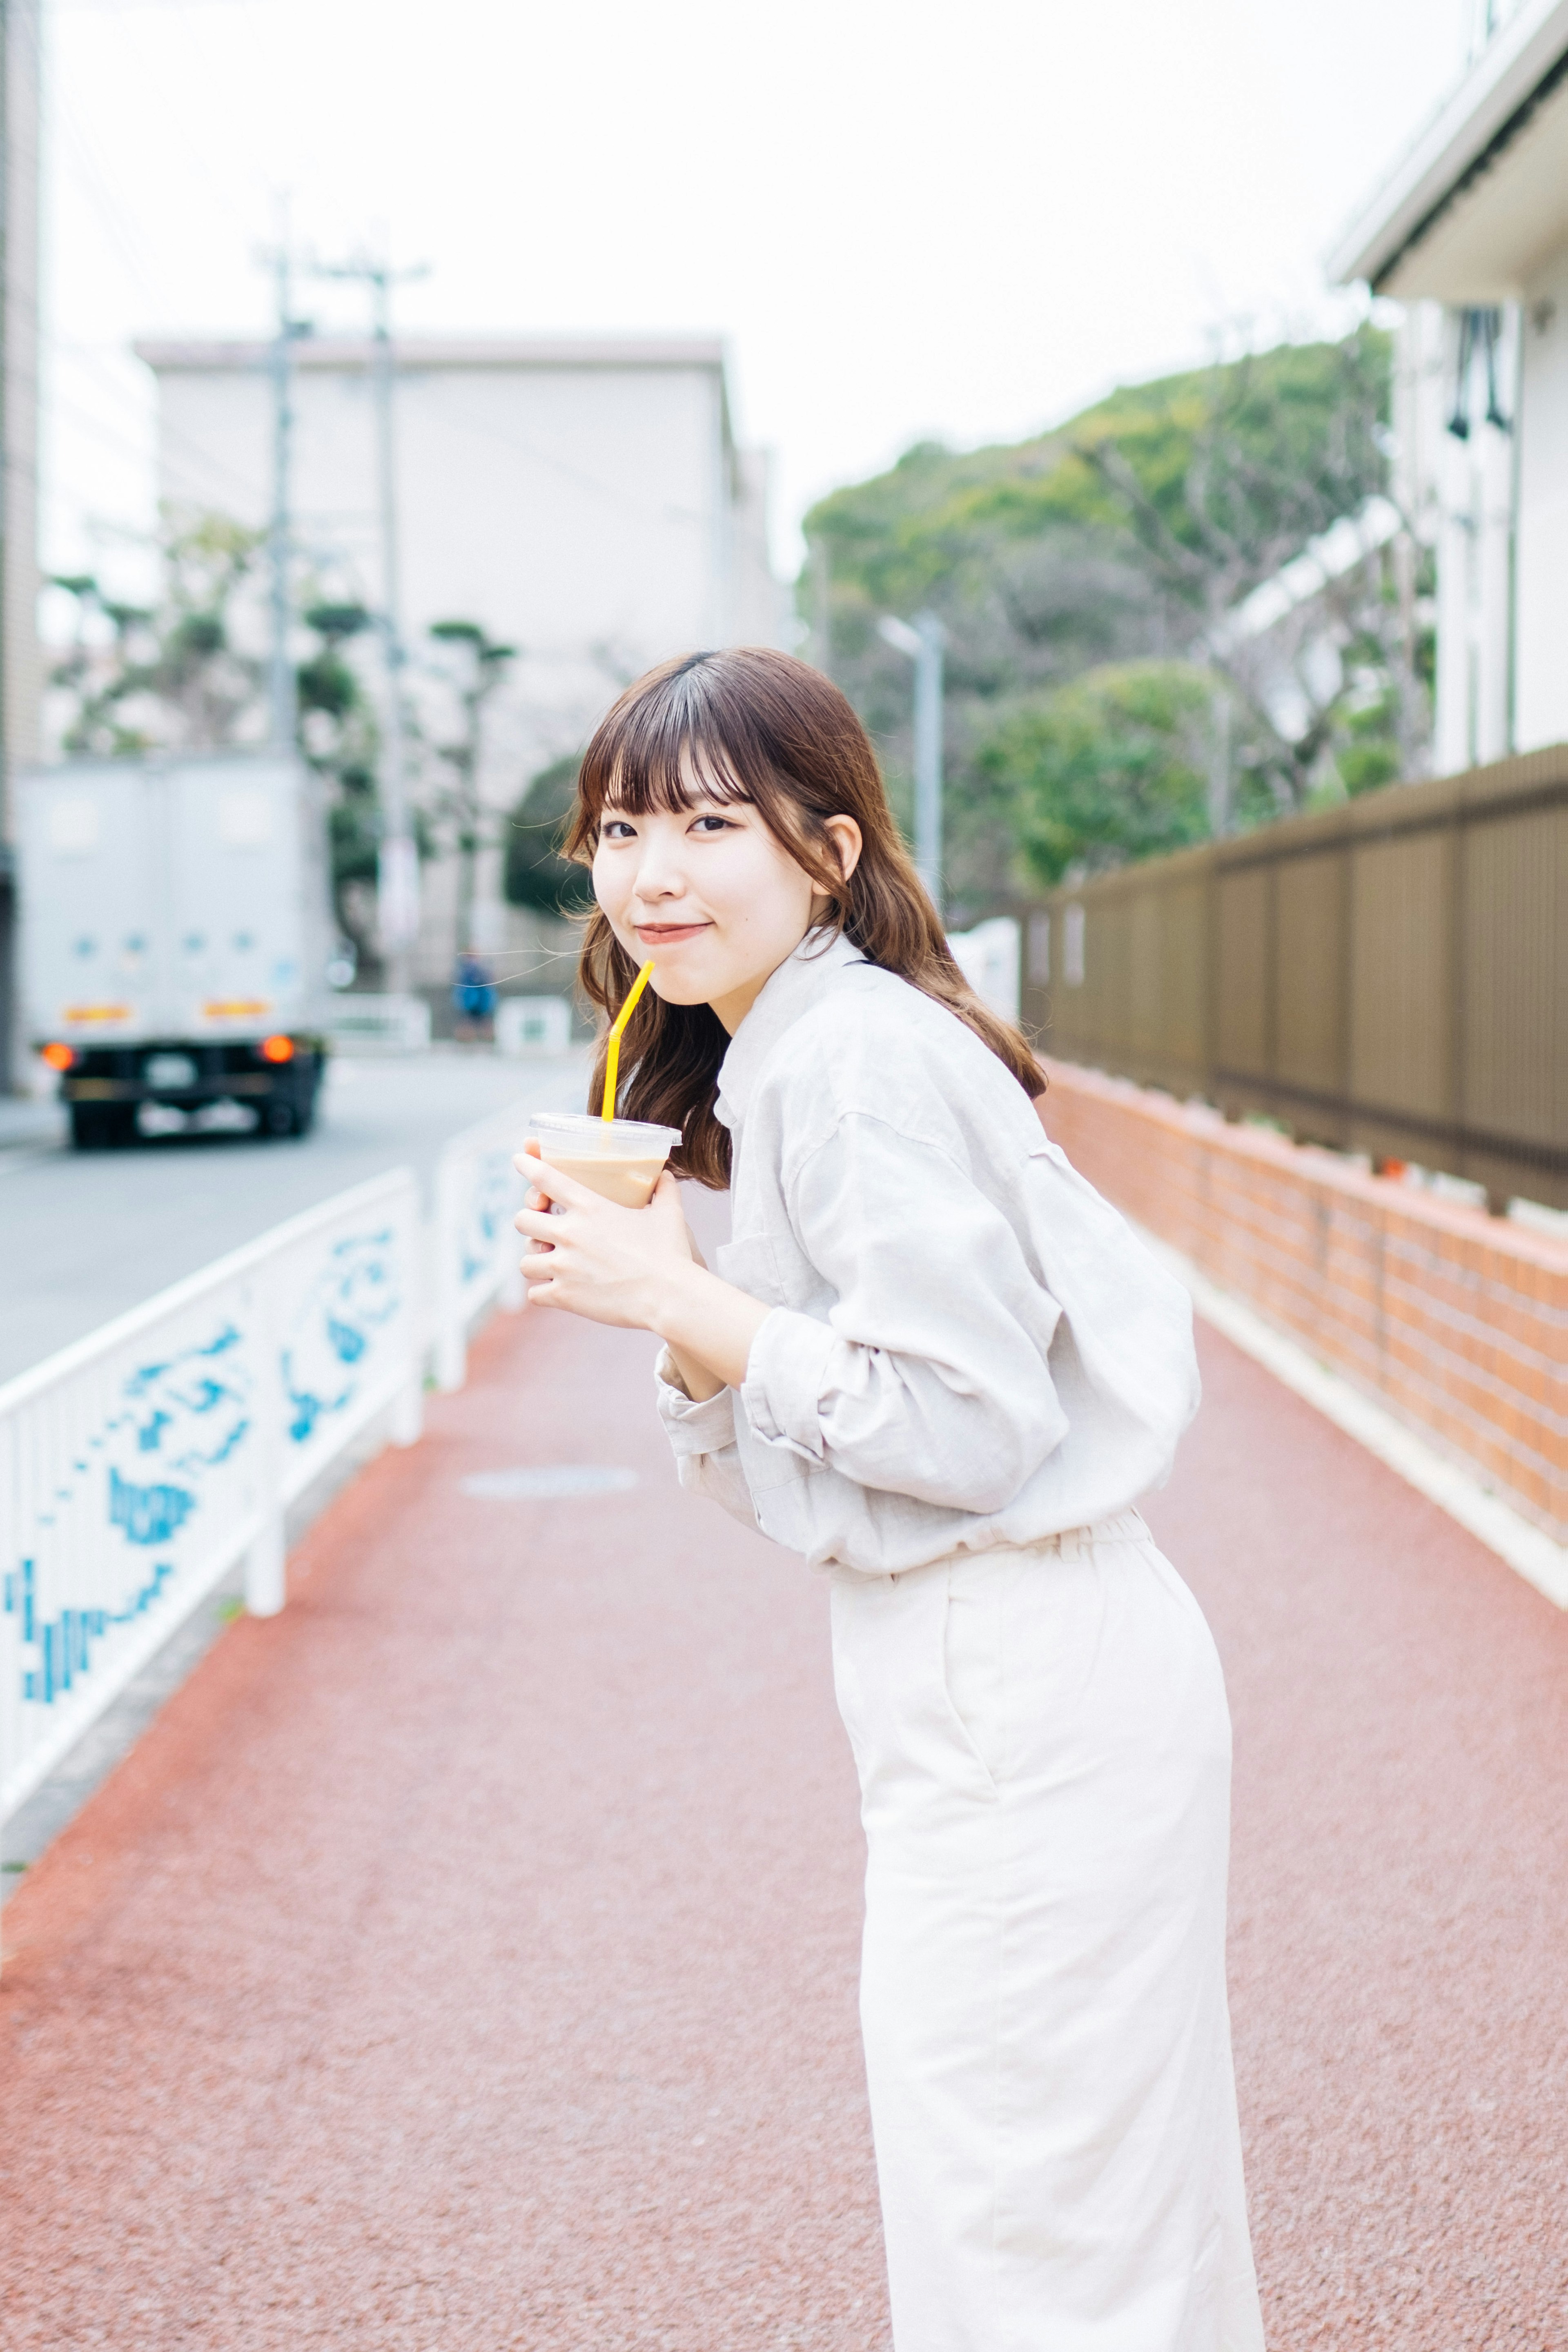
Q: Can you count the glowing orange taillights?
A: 2